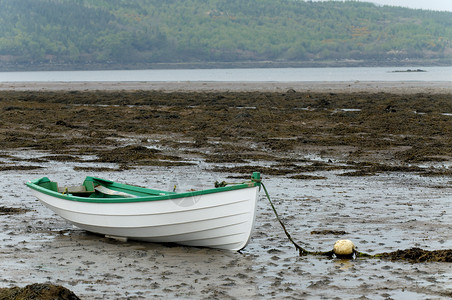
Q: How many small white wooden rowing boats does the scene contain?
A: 1